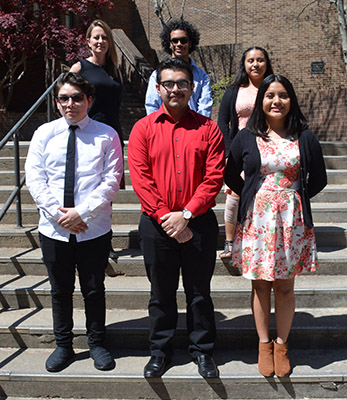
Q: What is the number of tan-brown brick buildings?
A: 1